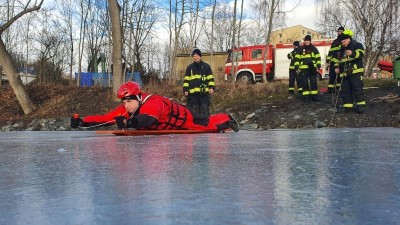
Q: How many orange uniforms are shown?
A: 1